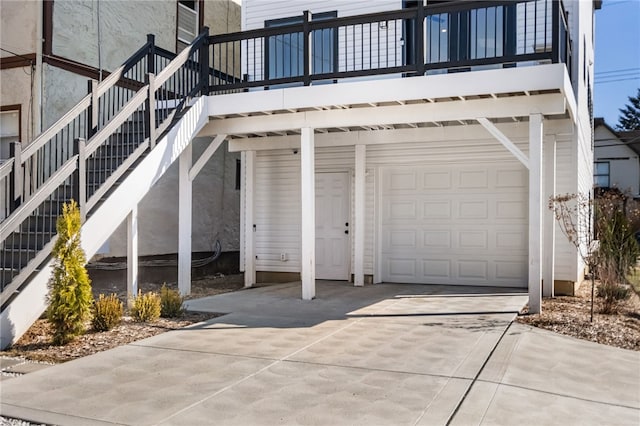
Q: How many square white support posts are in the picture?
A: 7